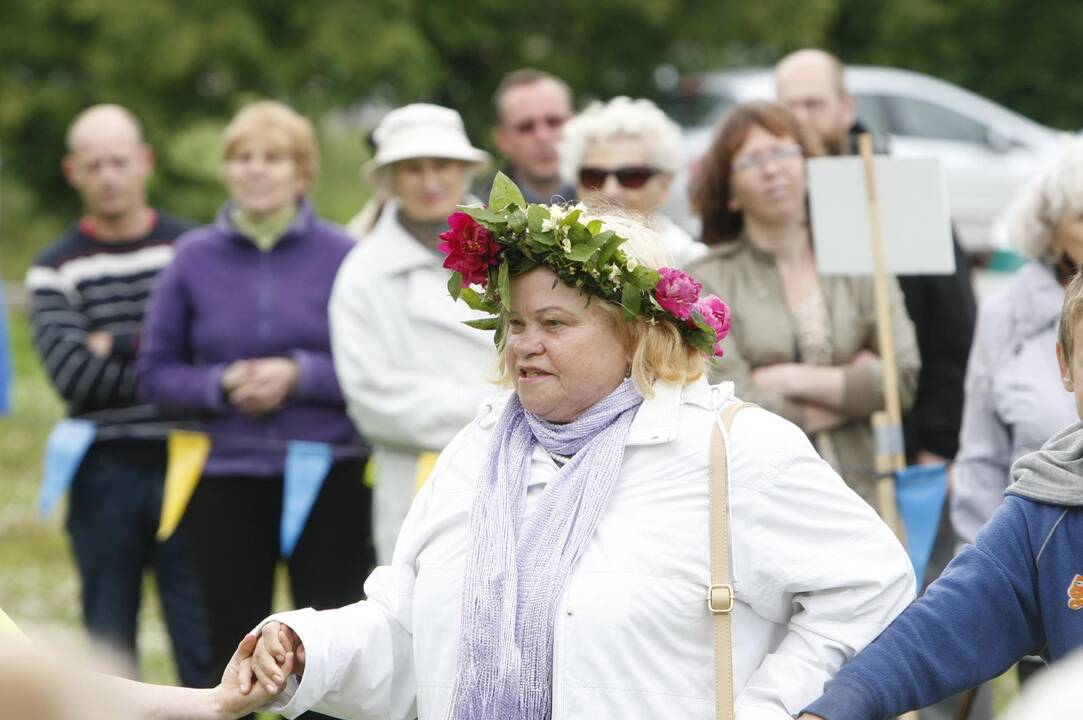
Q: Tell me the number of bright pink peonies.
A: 2